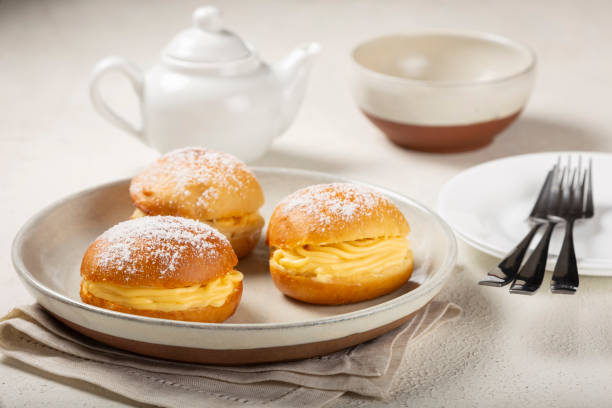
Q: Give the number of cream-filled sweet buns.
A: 3